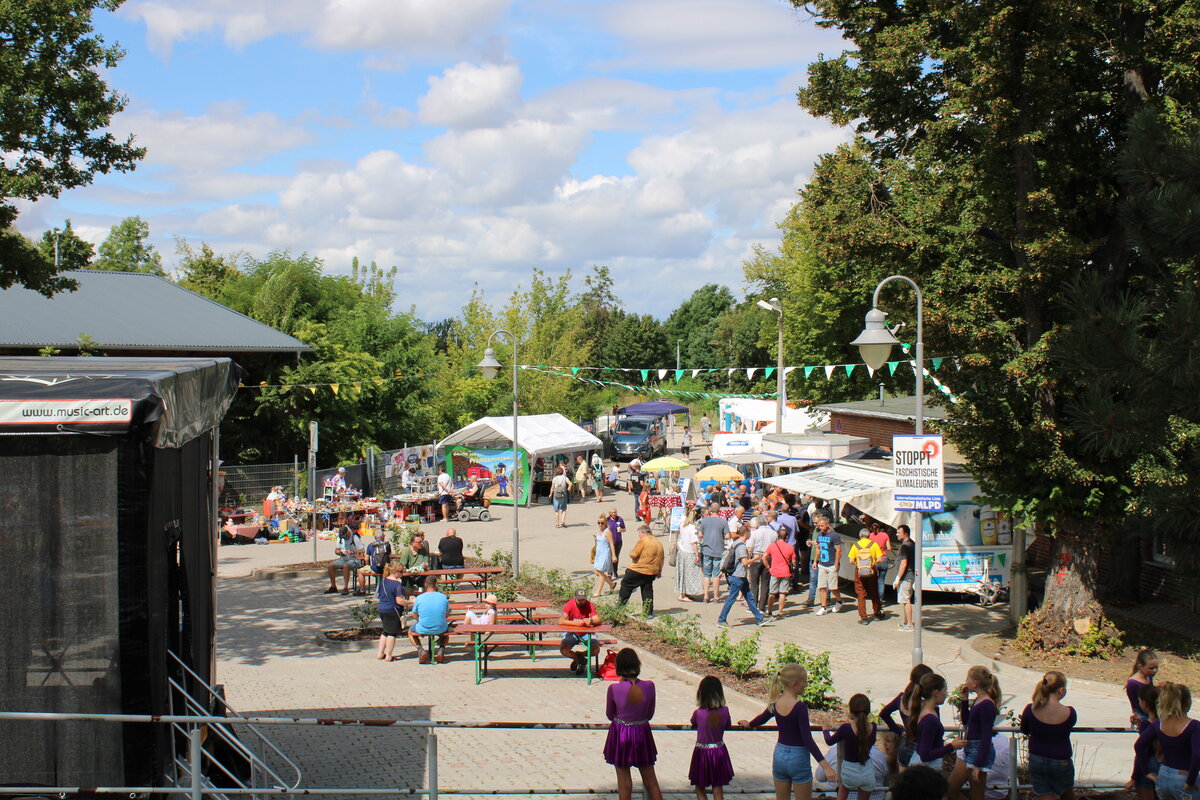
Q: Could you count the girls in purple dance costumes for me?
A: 11